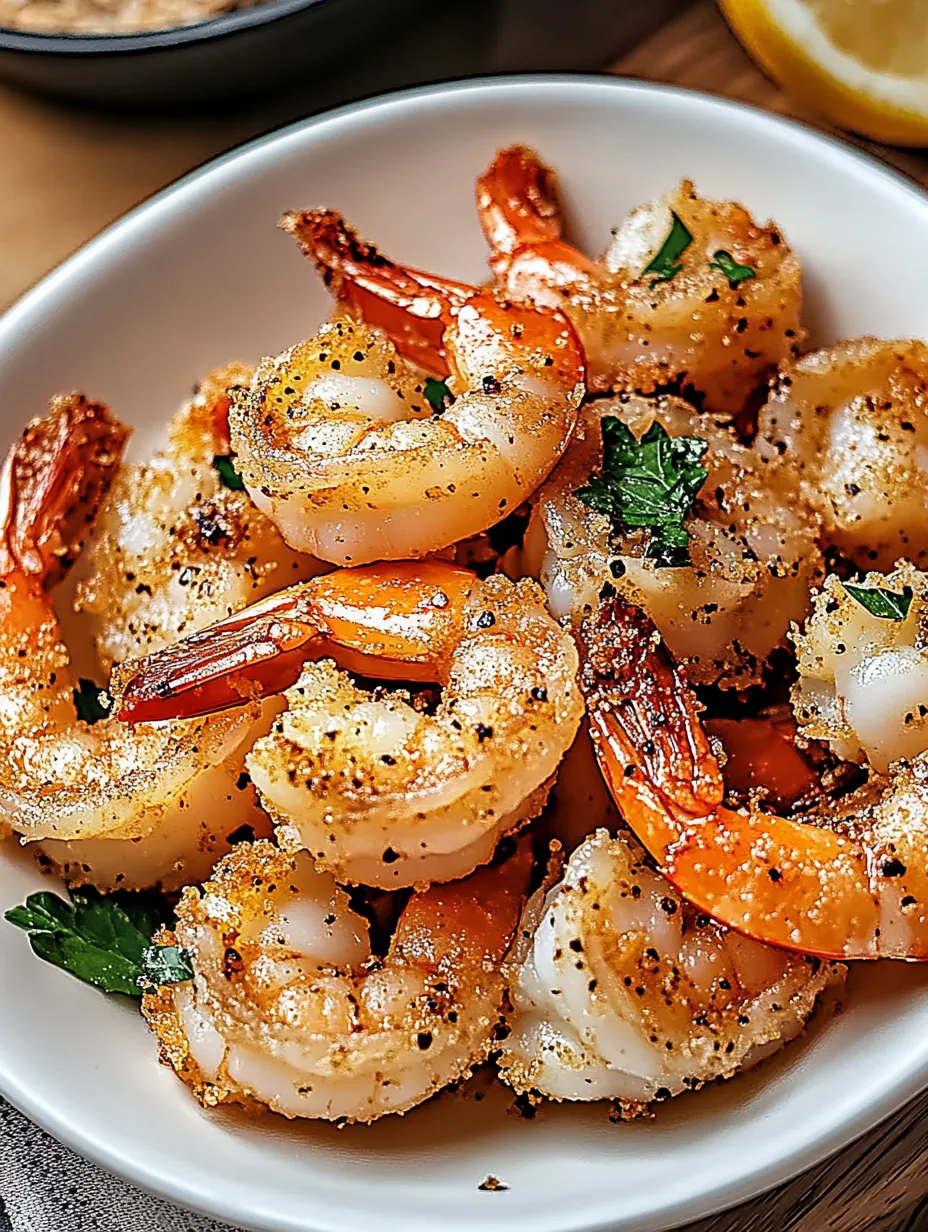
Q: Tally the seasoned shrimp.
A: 11